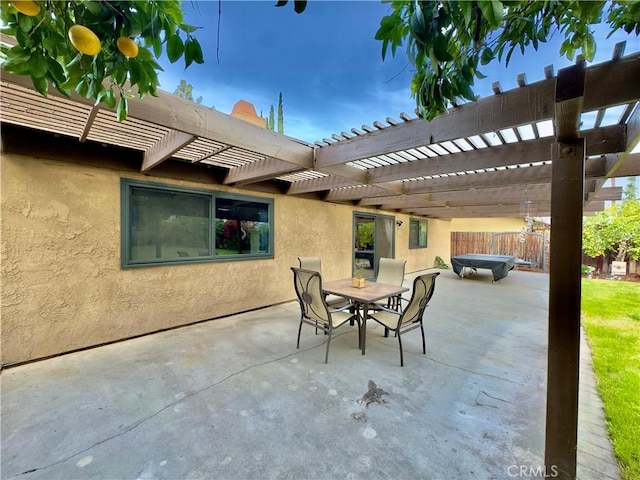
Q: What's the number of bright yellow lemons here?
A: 3